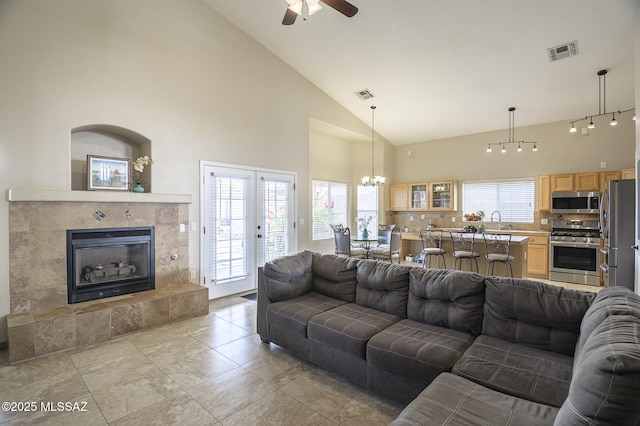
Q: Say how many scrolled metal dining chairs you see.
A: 4